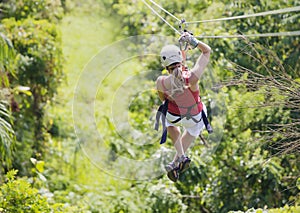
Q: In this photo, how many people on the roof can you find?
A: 0